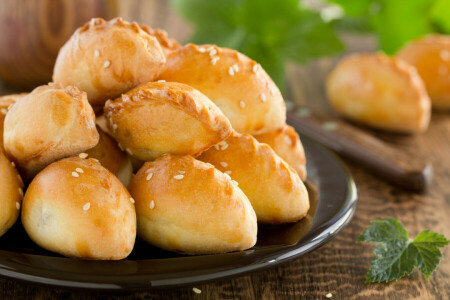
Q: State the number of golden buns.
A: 14